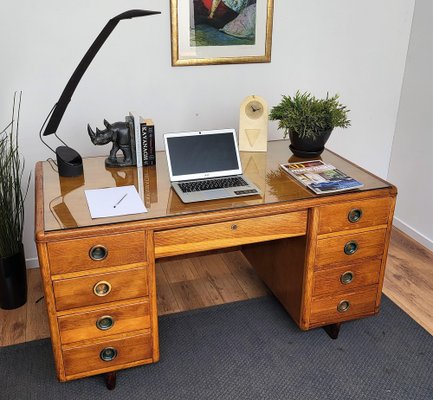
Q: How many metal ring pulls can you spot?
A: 8